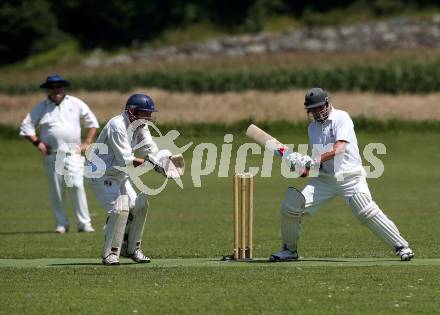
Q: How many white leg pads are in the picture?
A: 4